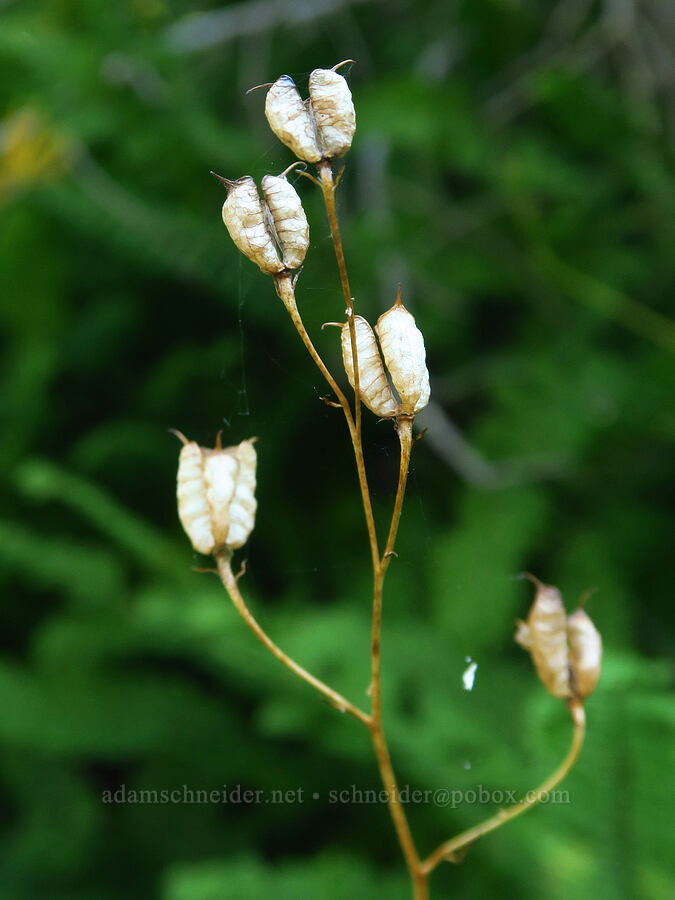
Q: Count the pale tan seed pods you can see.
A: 5